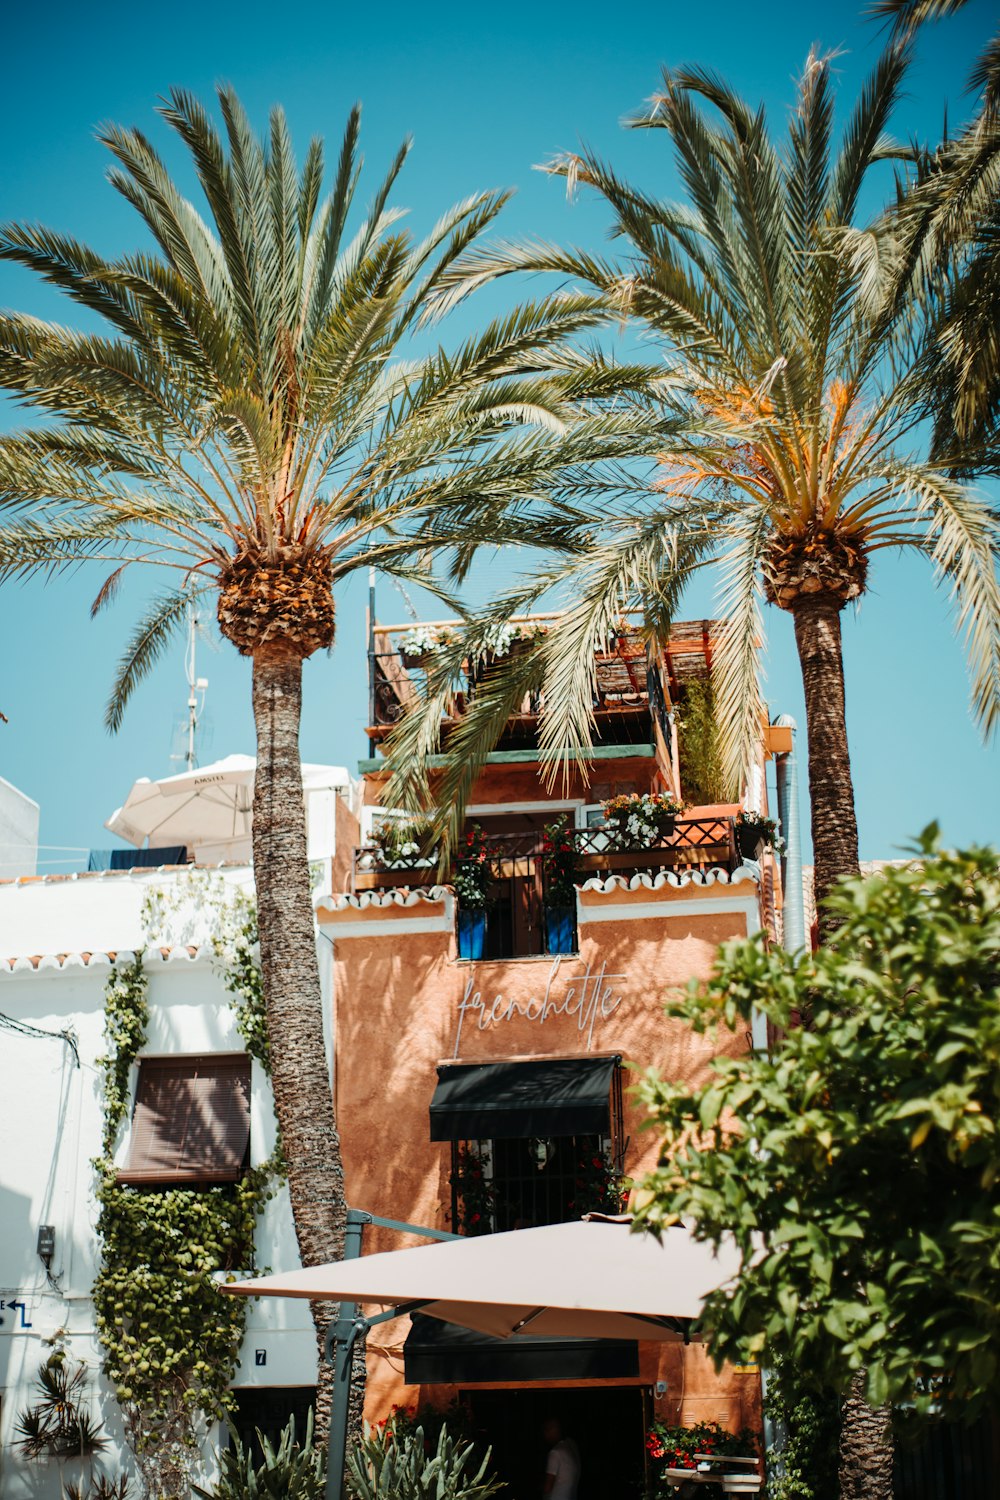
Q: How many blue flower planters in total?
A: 2